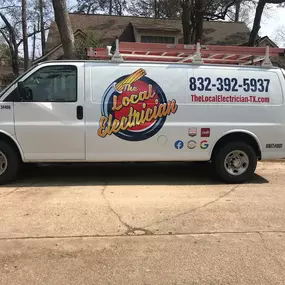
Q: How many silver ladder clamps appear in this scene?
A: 3